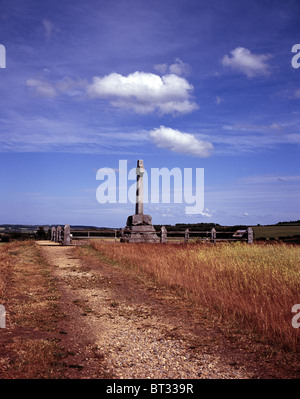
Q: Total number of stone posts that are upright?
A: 7